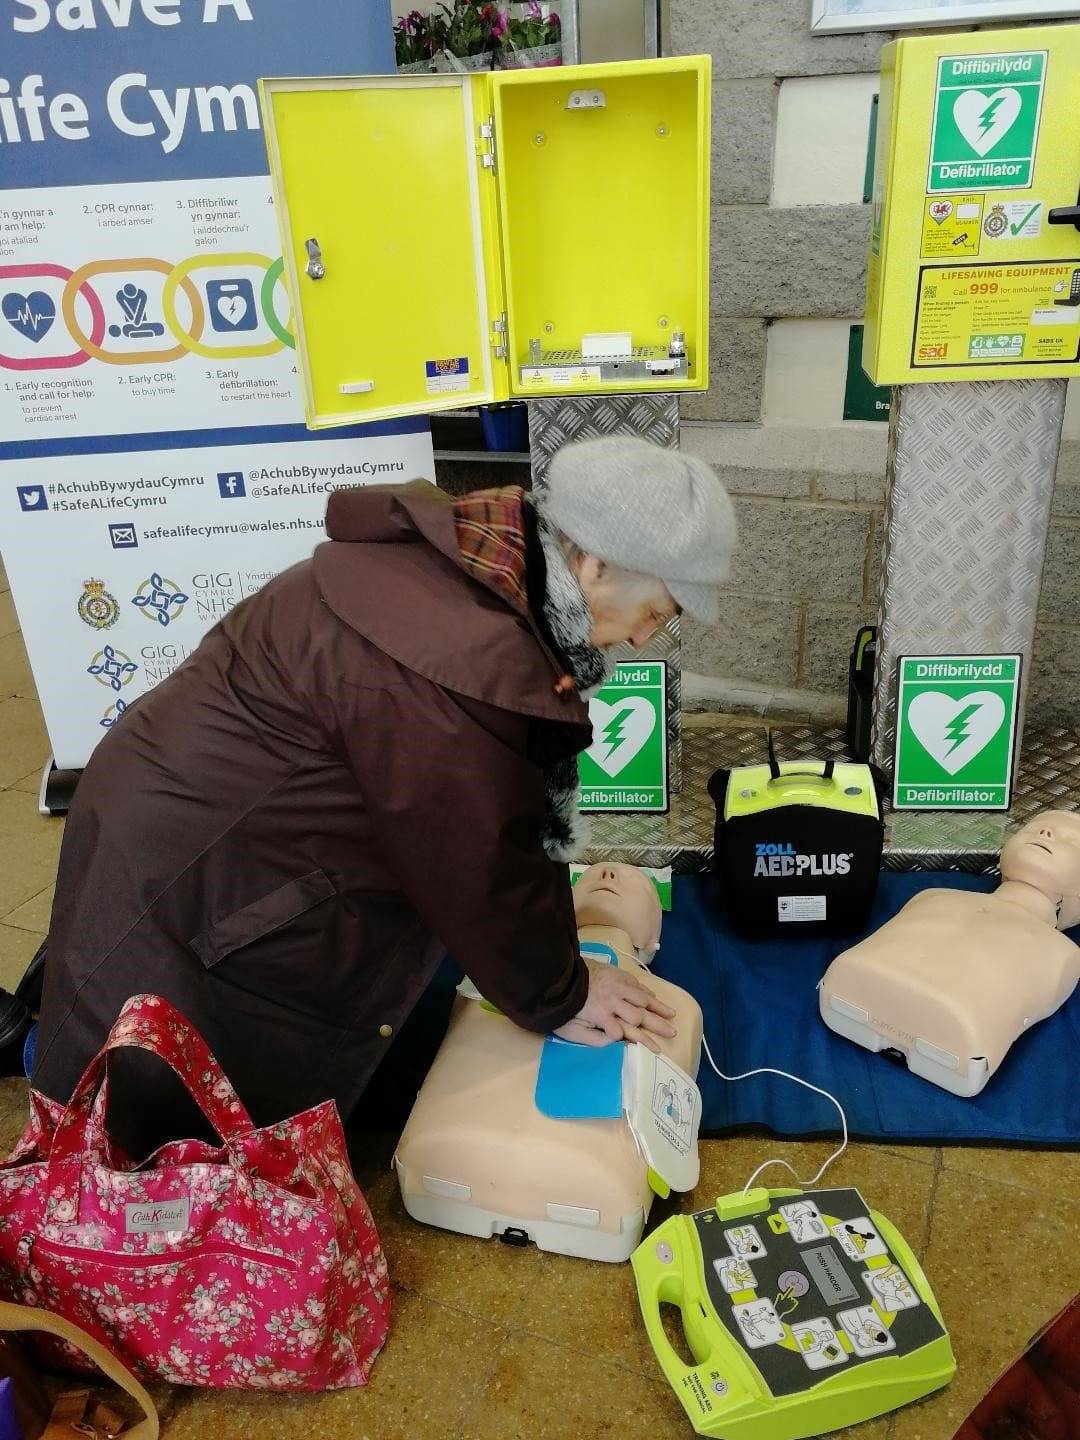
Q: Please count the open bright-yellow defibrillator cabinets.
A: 1